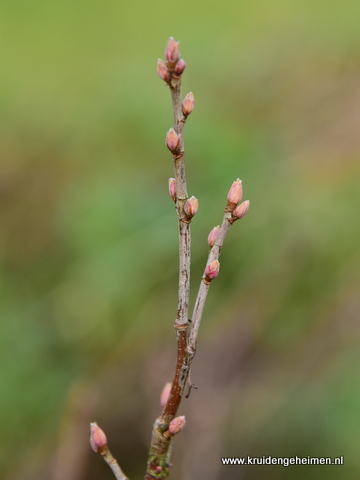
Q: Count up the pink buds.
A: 14